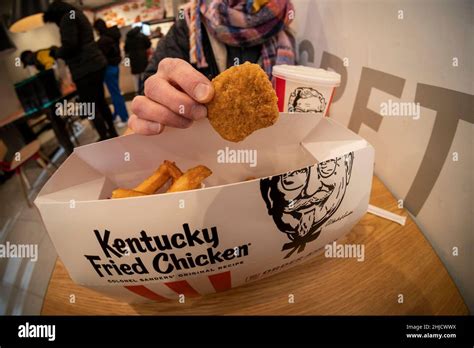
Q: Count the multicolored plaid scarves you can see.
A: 1